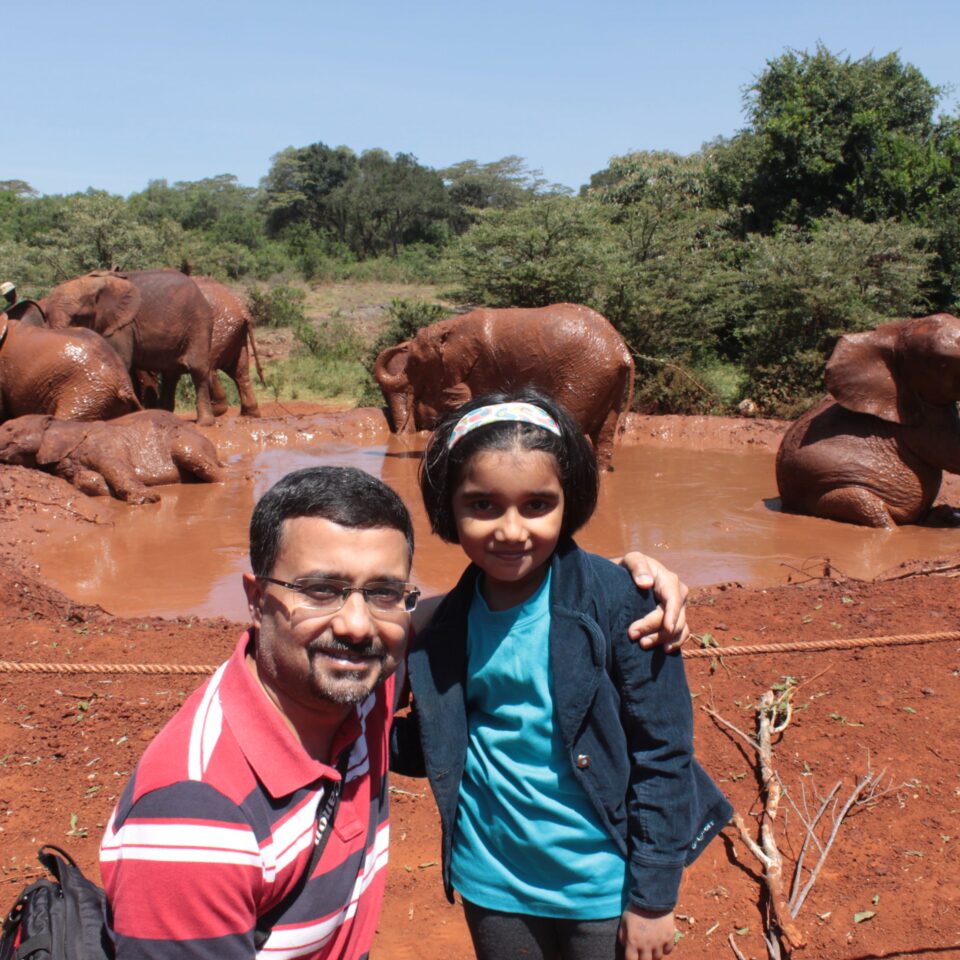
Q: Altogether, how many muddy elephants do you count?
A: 6